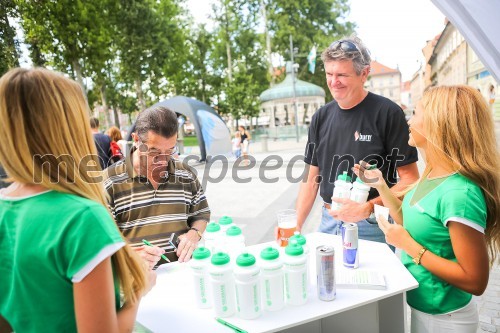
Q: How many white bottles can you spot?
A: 11